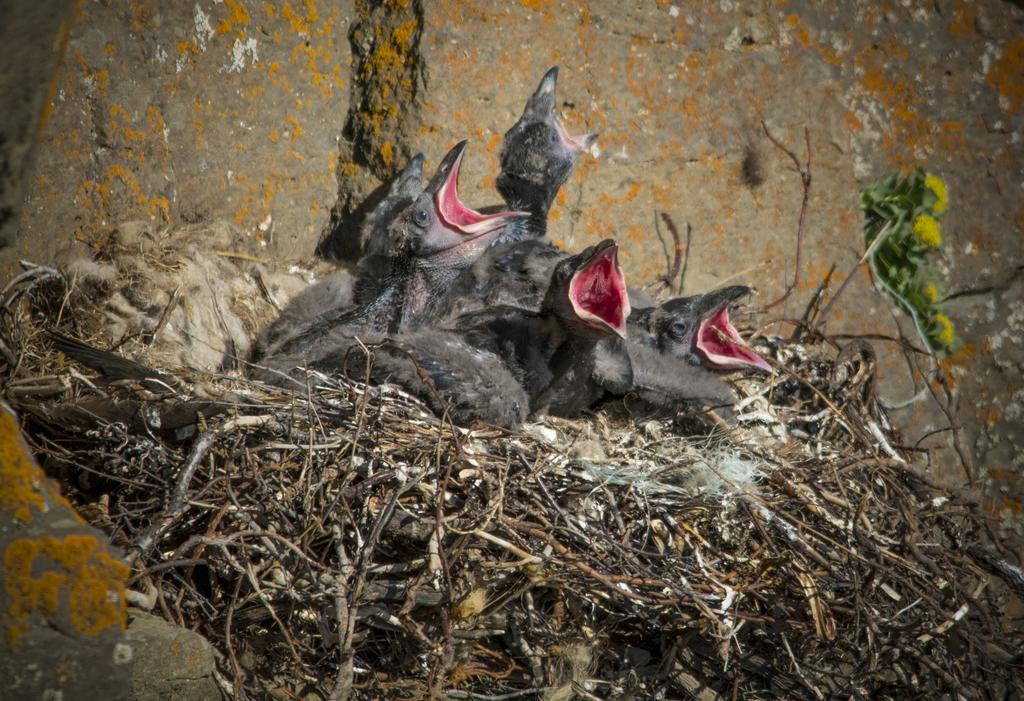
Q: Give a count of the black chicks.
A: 5